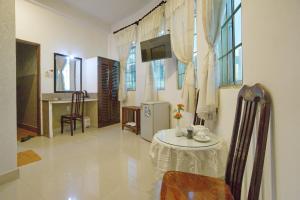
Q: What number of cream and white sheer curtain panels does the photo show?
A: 4